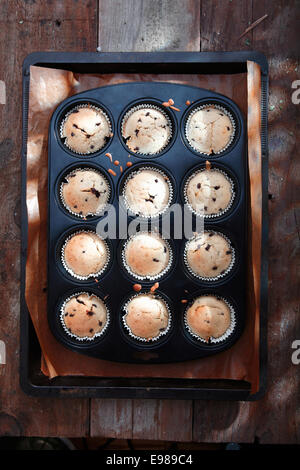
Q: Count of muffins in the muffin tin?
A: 12